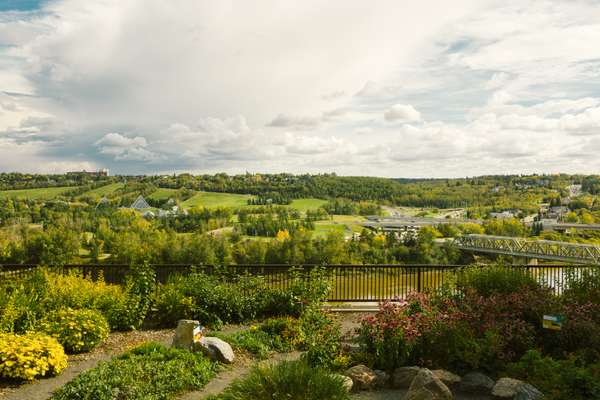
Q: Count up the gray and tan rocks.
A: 11